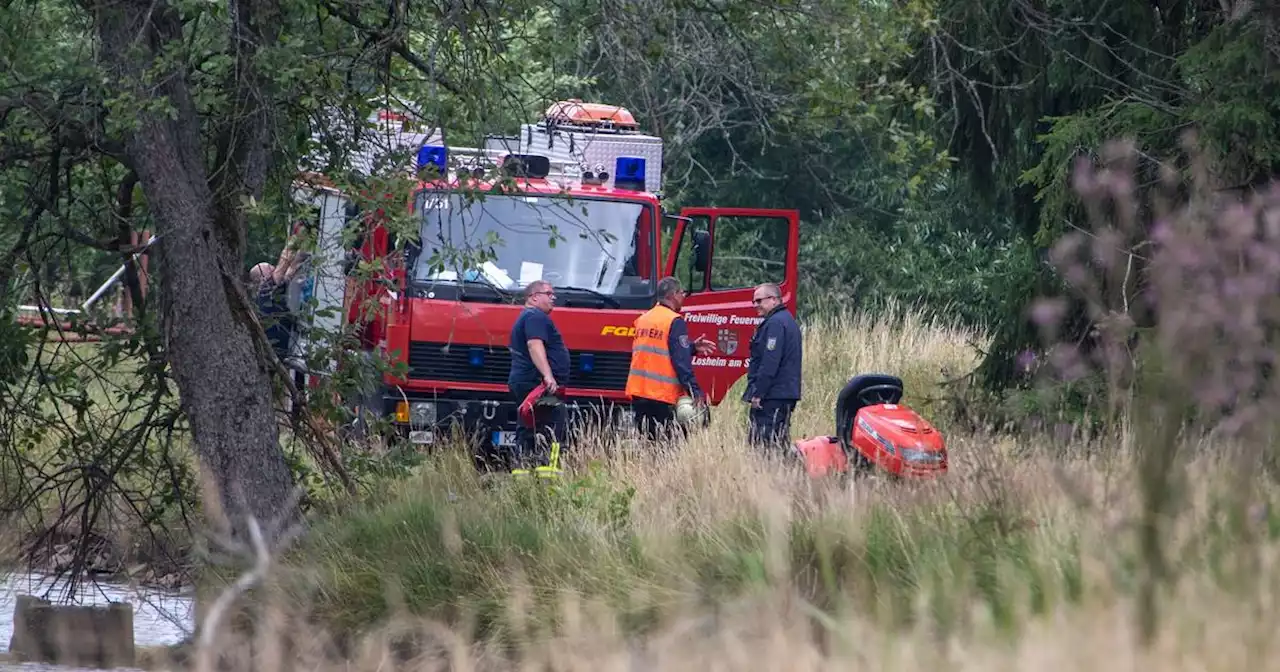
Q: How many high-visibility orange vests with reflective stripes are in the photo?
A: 1